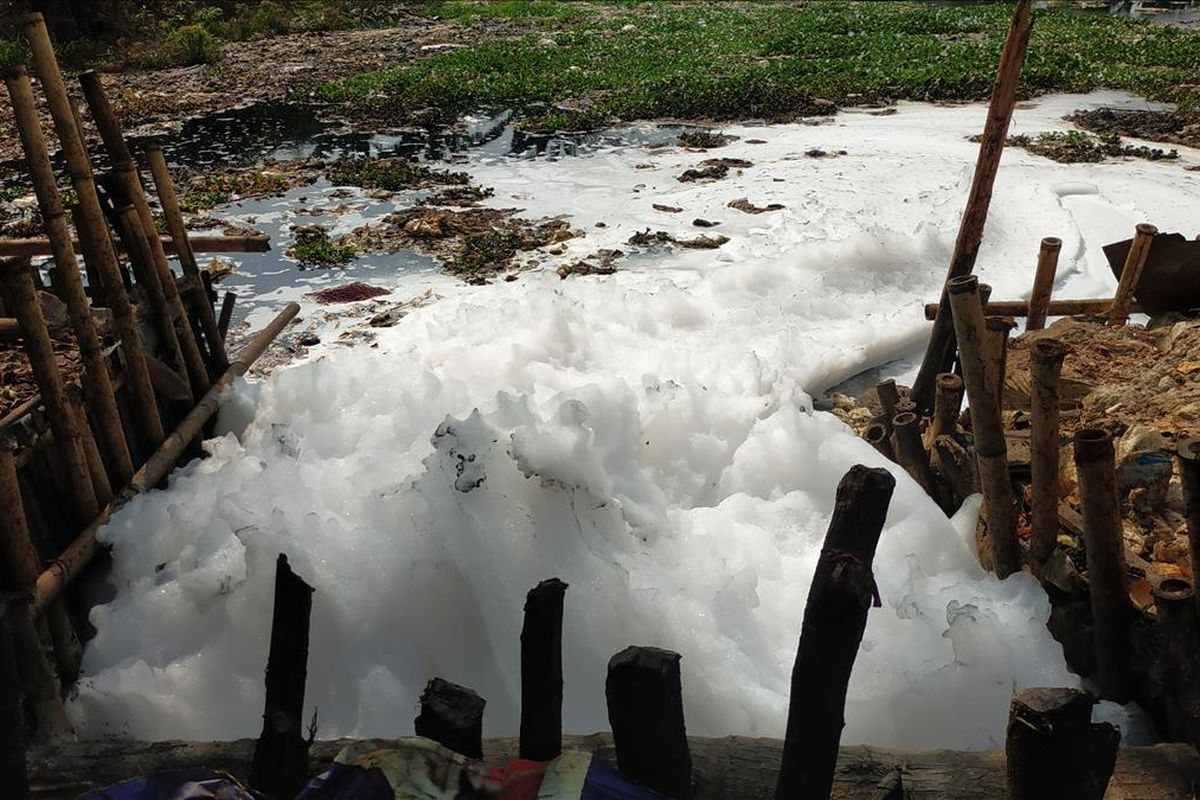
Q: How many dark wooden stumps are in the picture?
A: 6